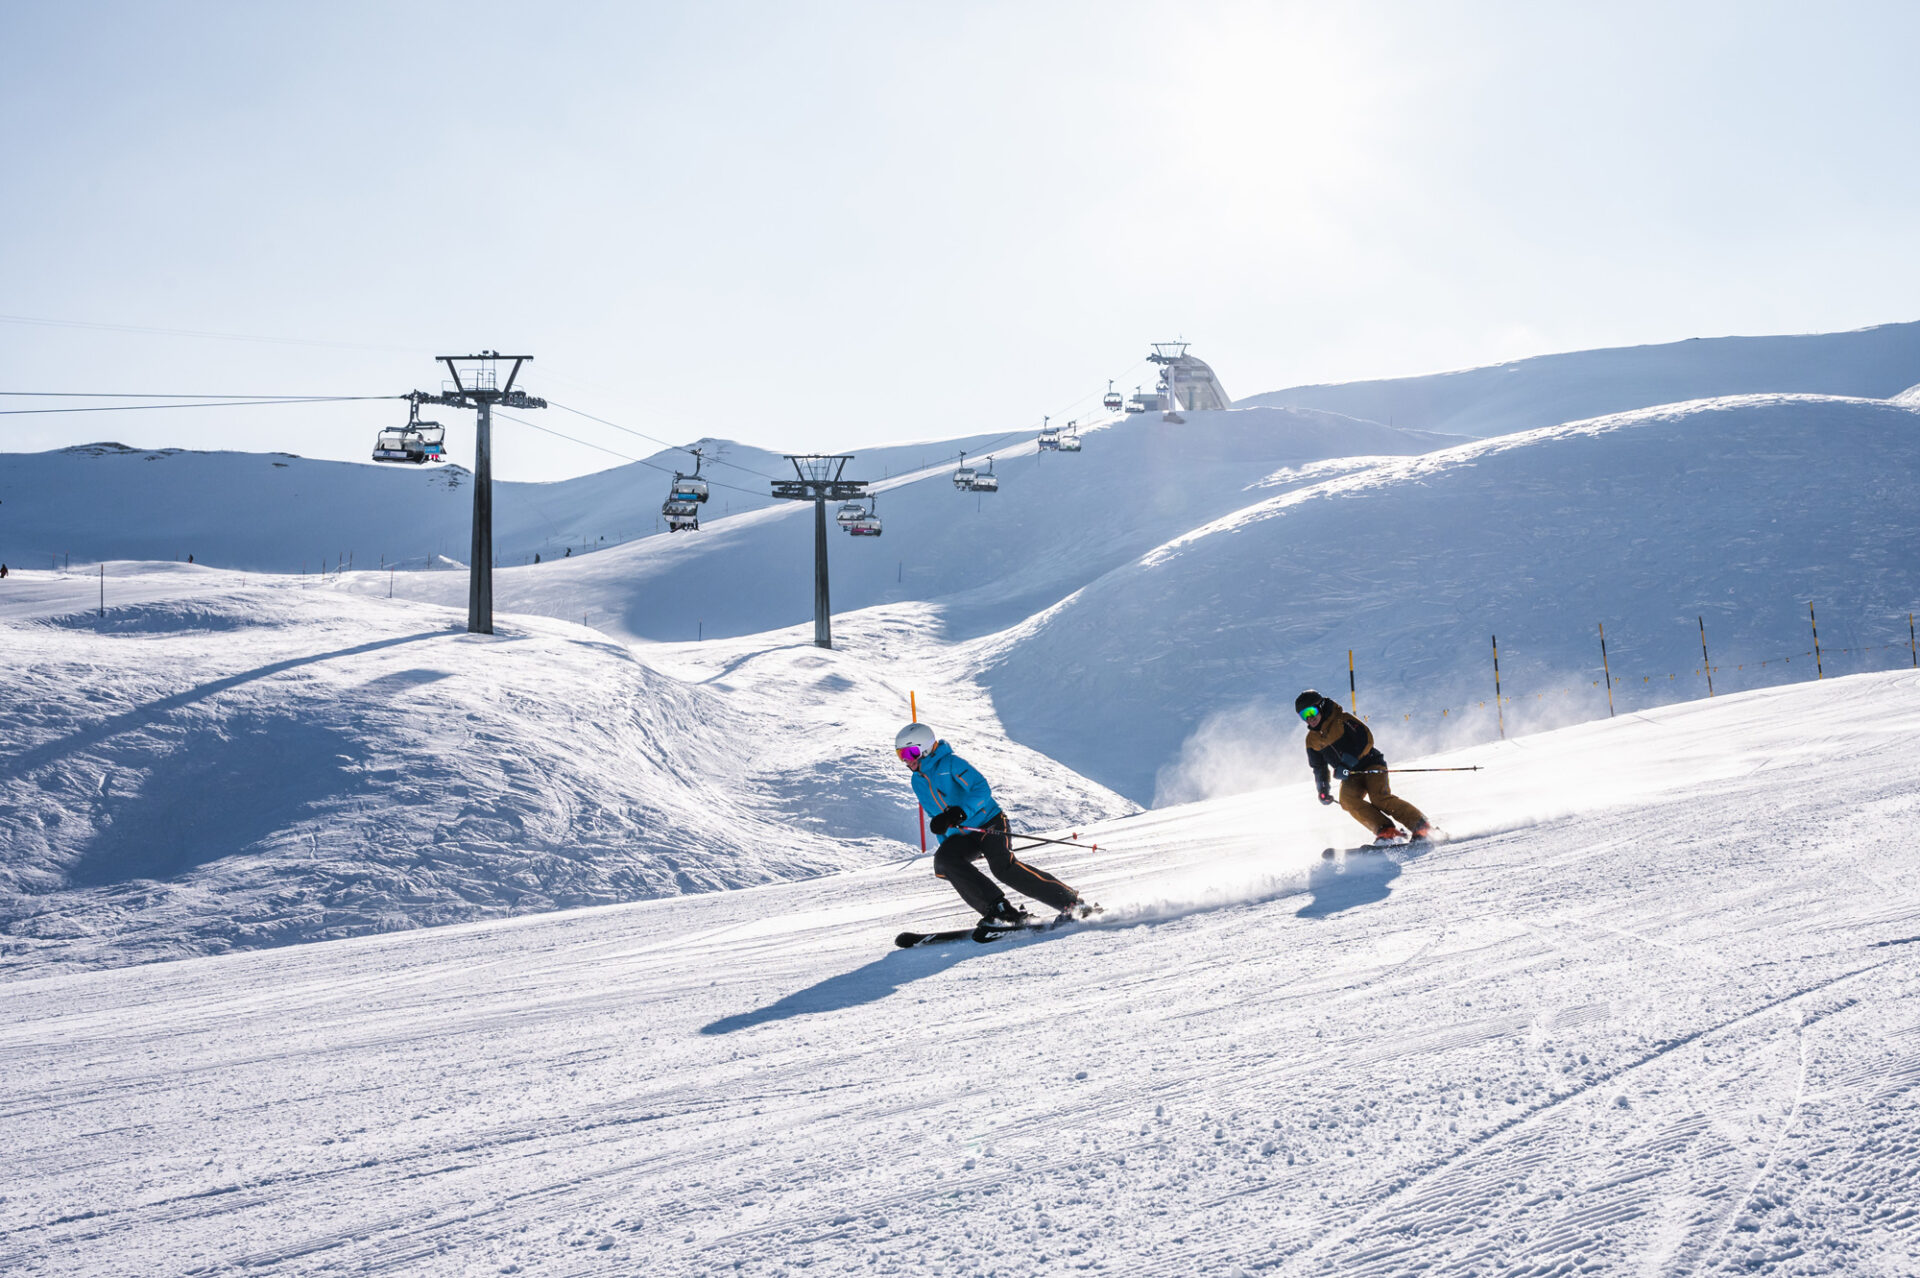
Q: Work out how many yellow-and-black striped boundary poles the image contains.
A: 6